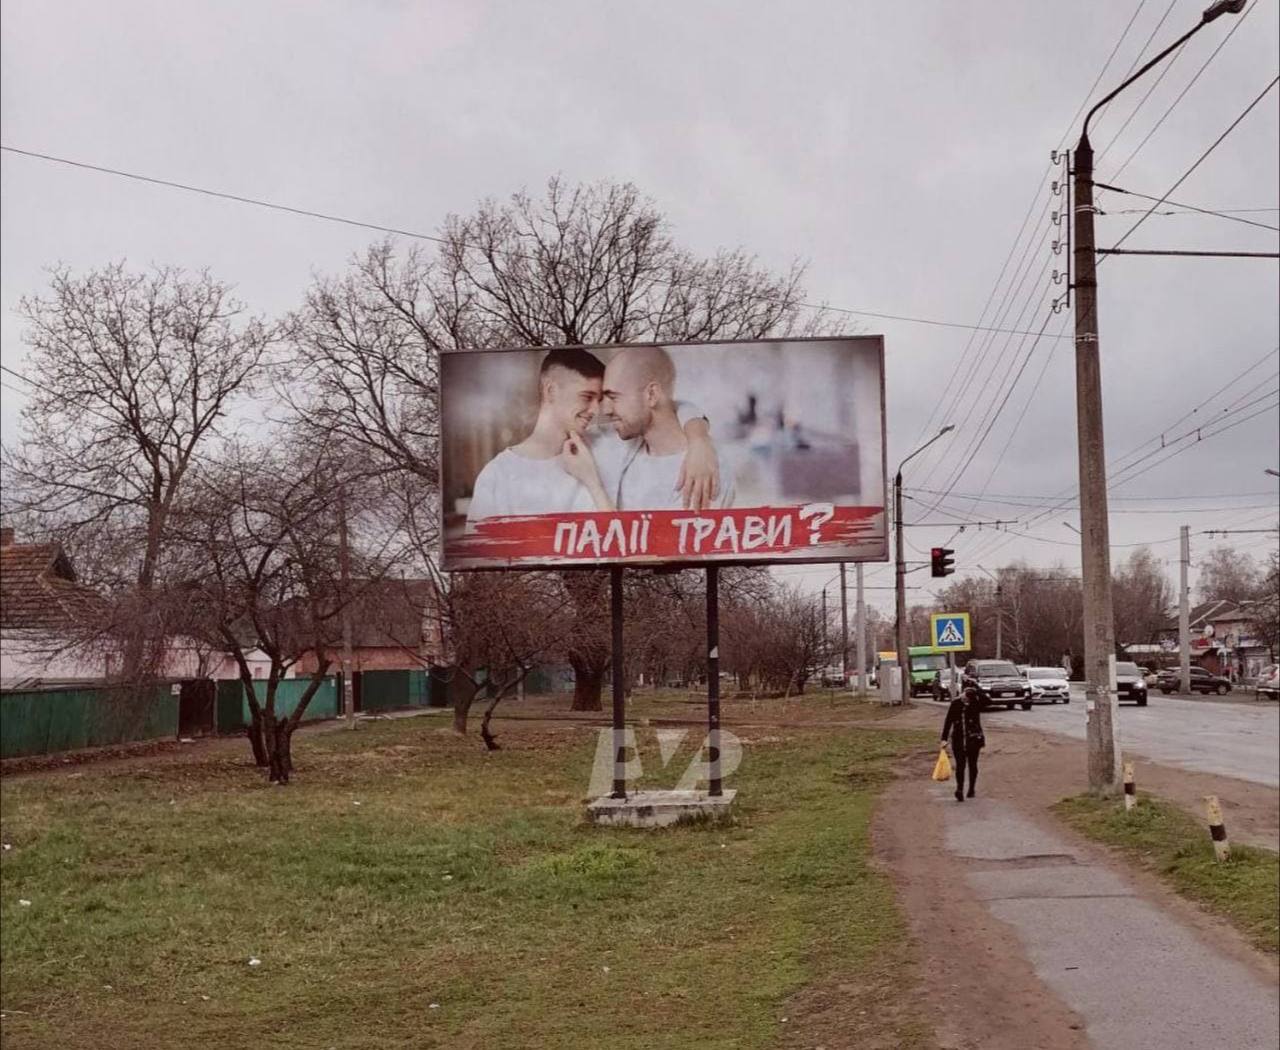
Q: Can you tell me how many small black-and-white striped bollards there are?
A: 2